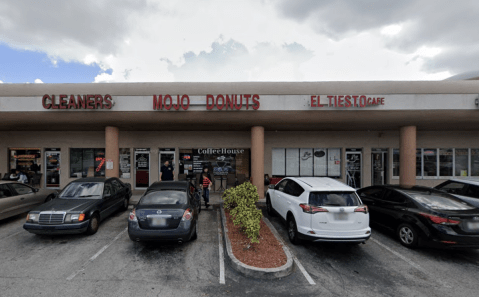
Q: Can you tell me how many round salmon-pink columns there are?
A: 3